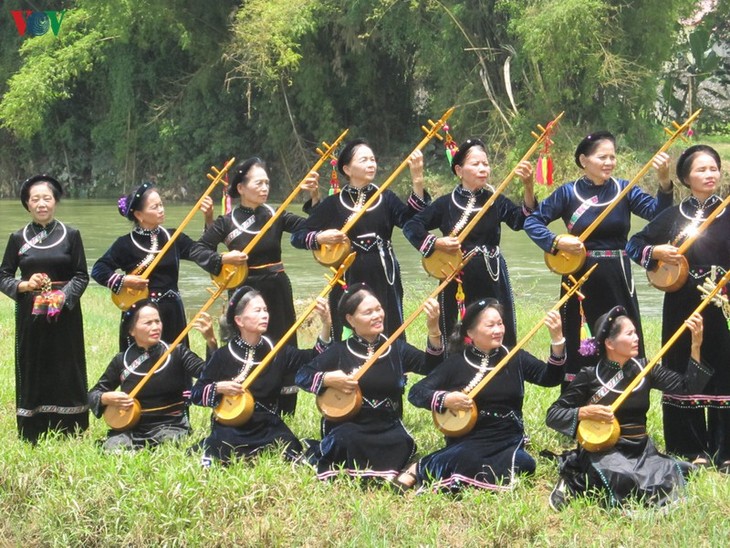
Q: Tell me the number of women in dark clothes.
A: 12